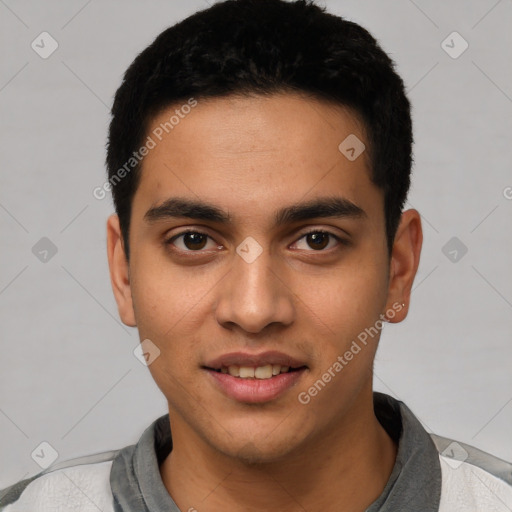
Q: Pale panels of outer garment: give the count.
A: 2